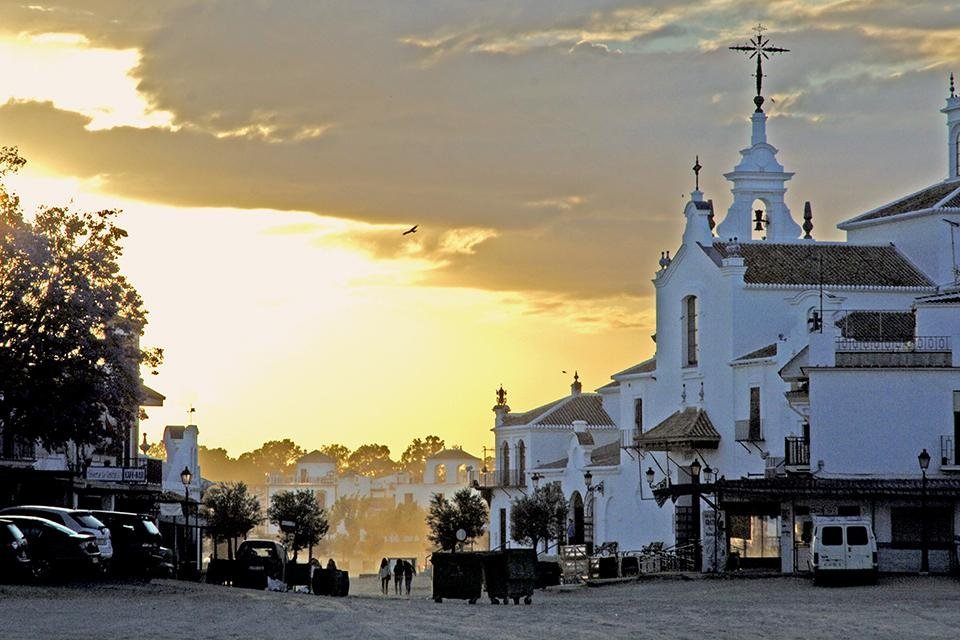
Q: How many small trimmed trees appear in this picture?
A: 4